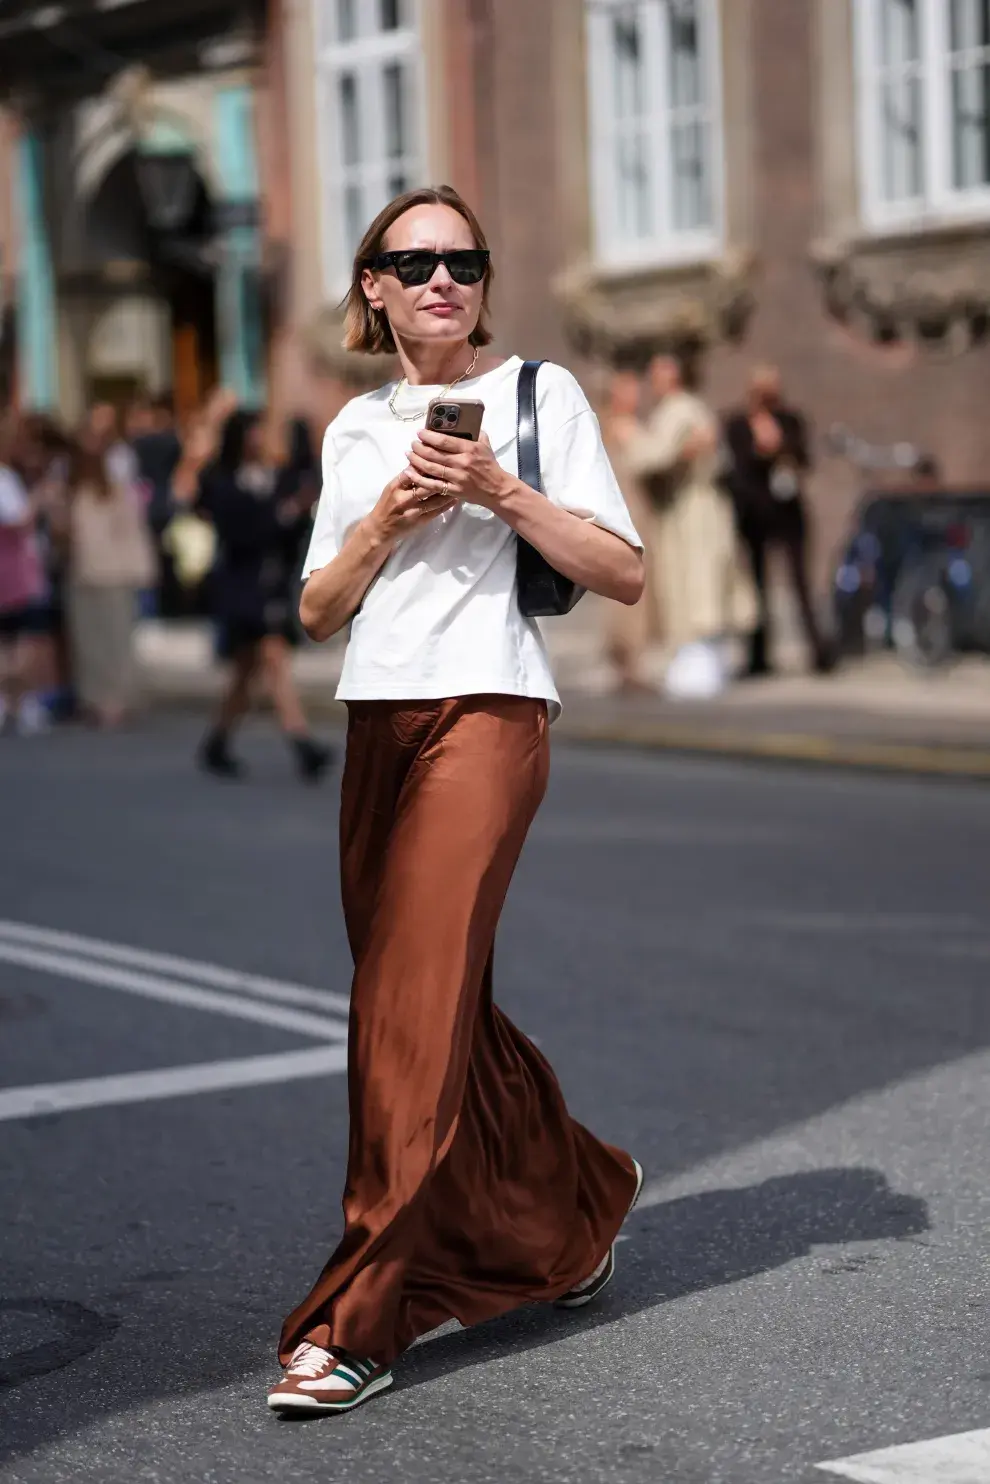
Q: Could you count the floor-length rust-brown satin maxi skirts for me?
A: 1